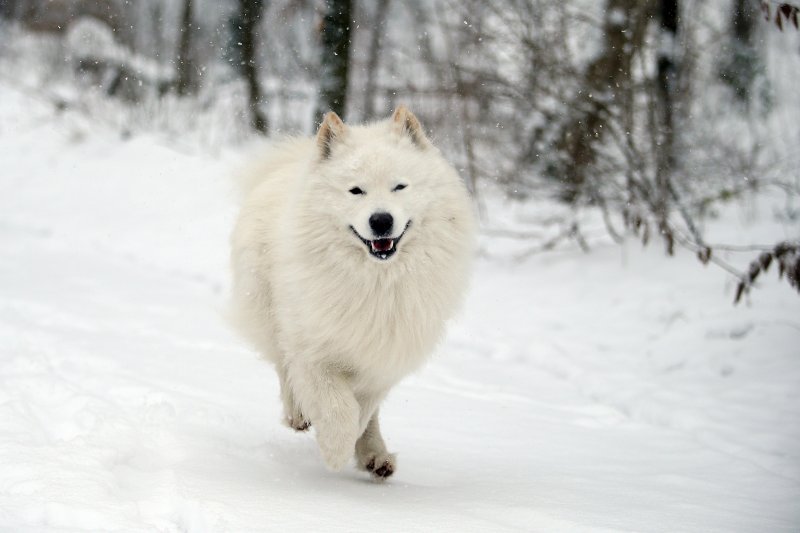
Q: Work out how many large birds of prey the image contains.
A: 0